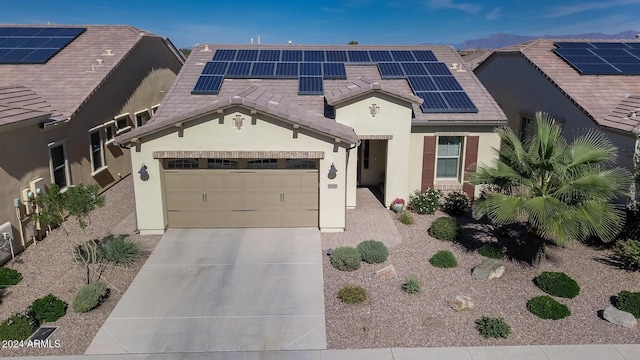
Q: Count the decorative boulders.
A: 4